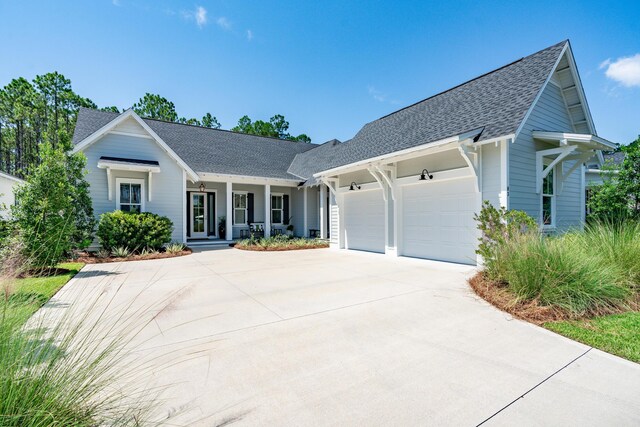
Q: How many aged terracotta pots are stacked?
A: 0